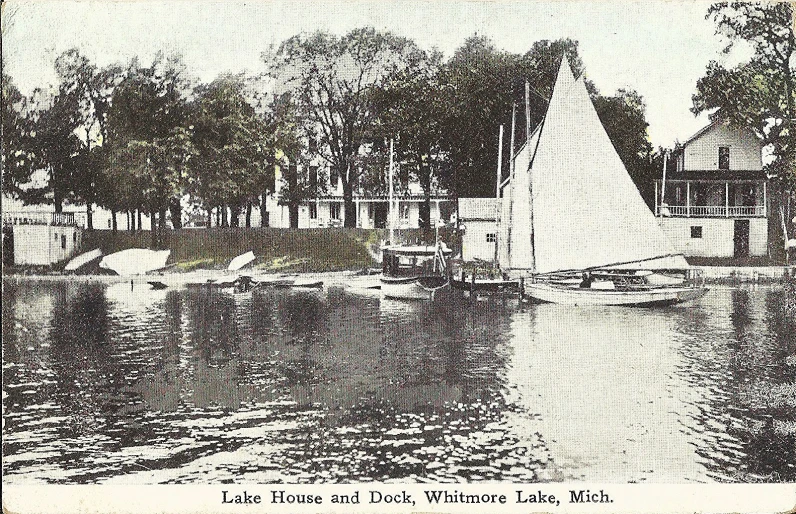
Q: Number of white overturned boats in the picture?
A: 3